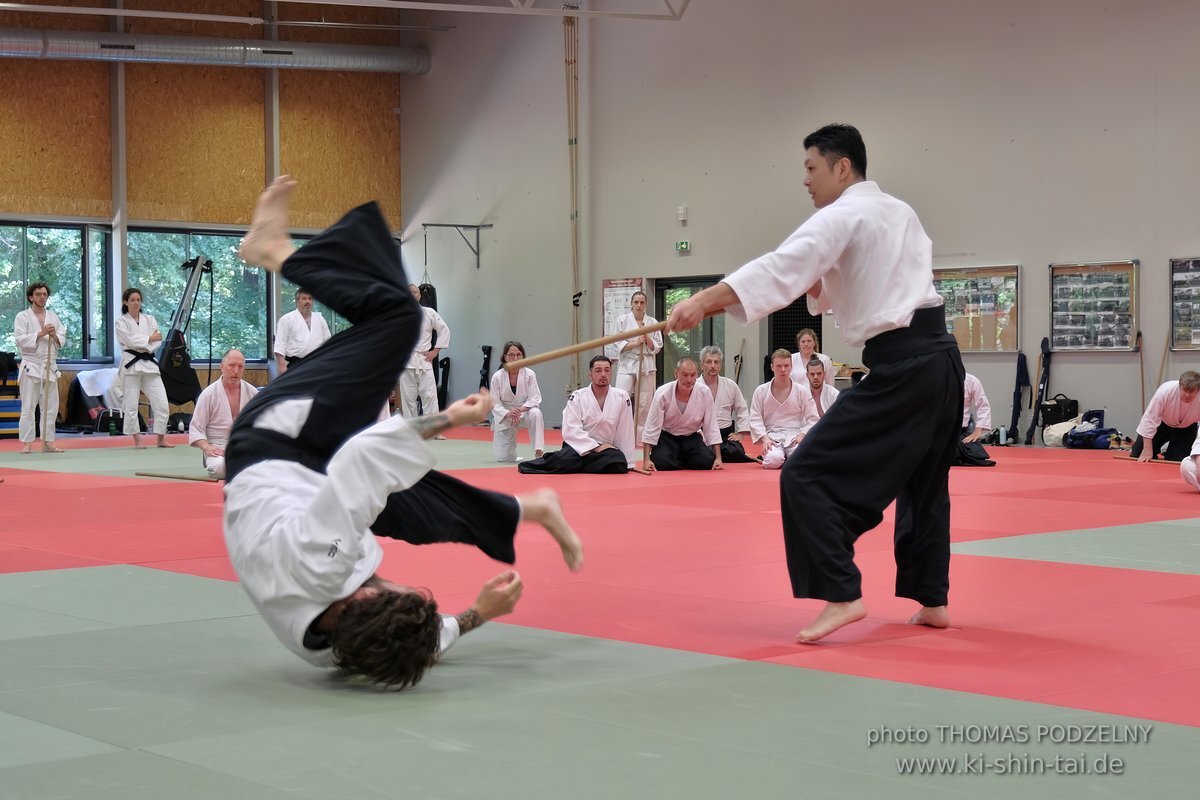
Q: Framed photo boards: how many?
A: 3